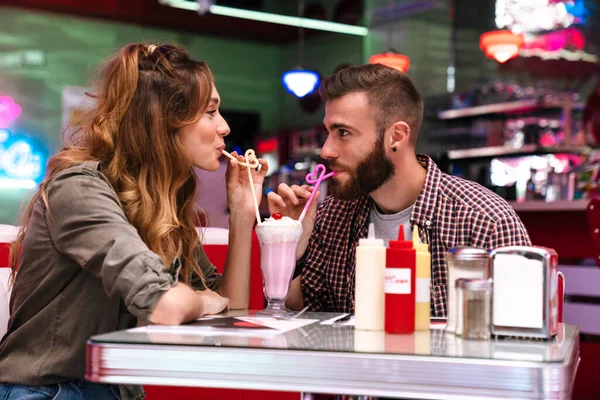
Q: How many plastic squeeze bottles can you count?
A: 3